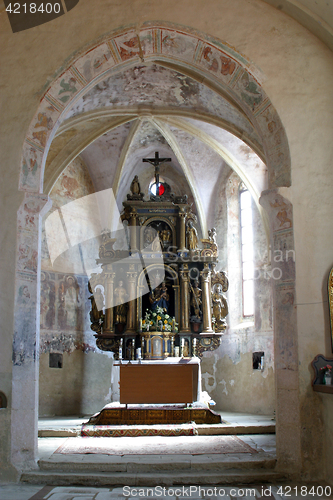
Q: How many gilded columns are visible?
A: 6